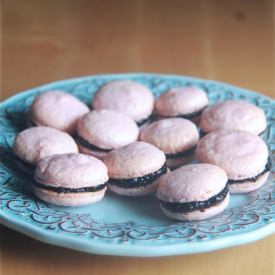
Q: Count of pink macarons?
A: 11